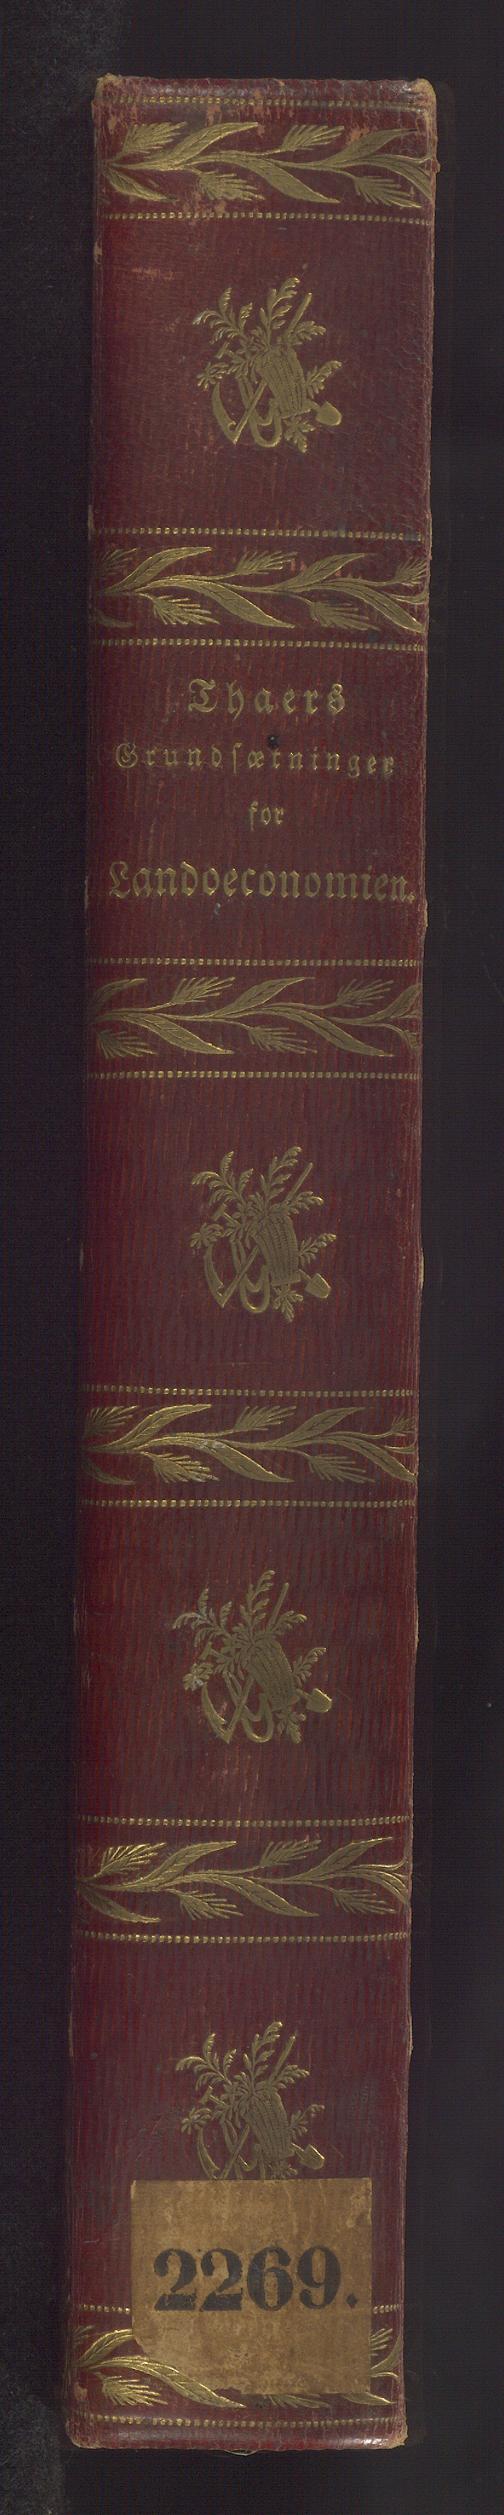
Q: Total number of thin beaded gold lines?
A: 12